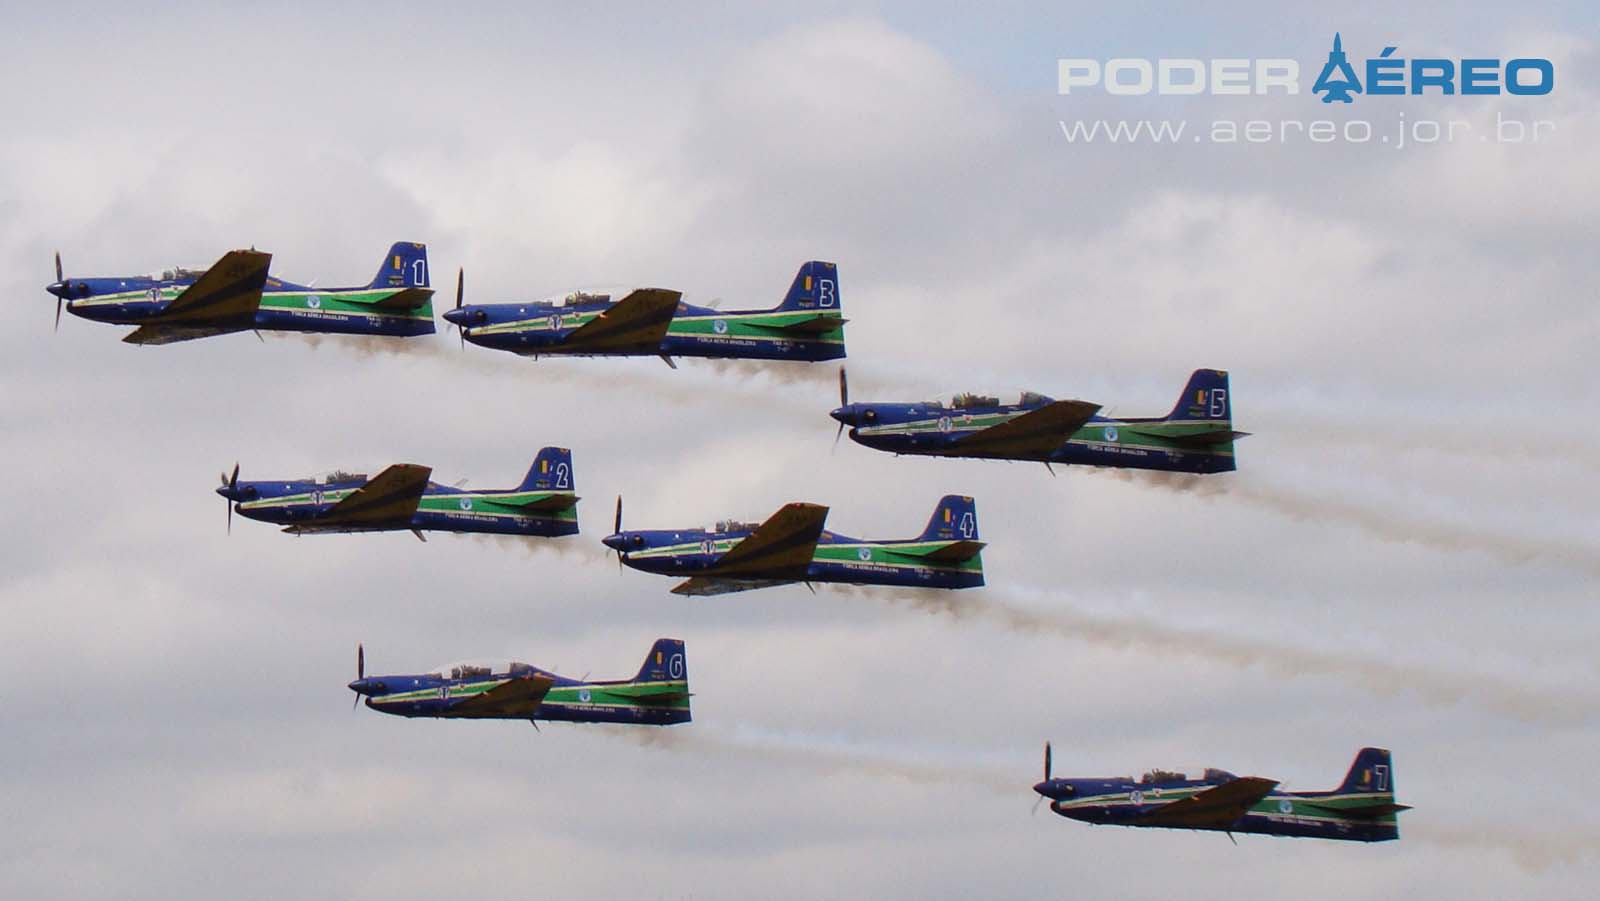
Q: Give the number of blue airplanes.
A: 7